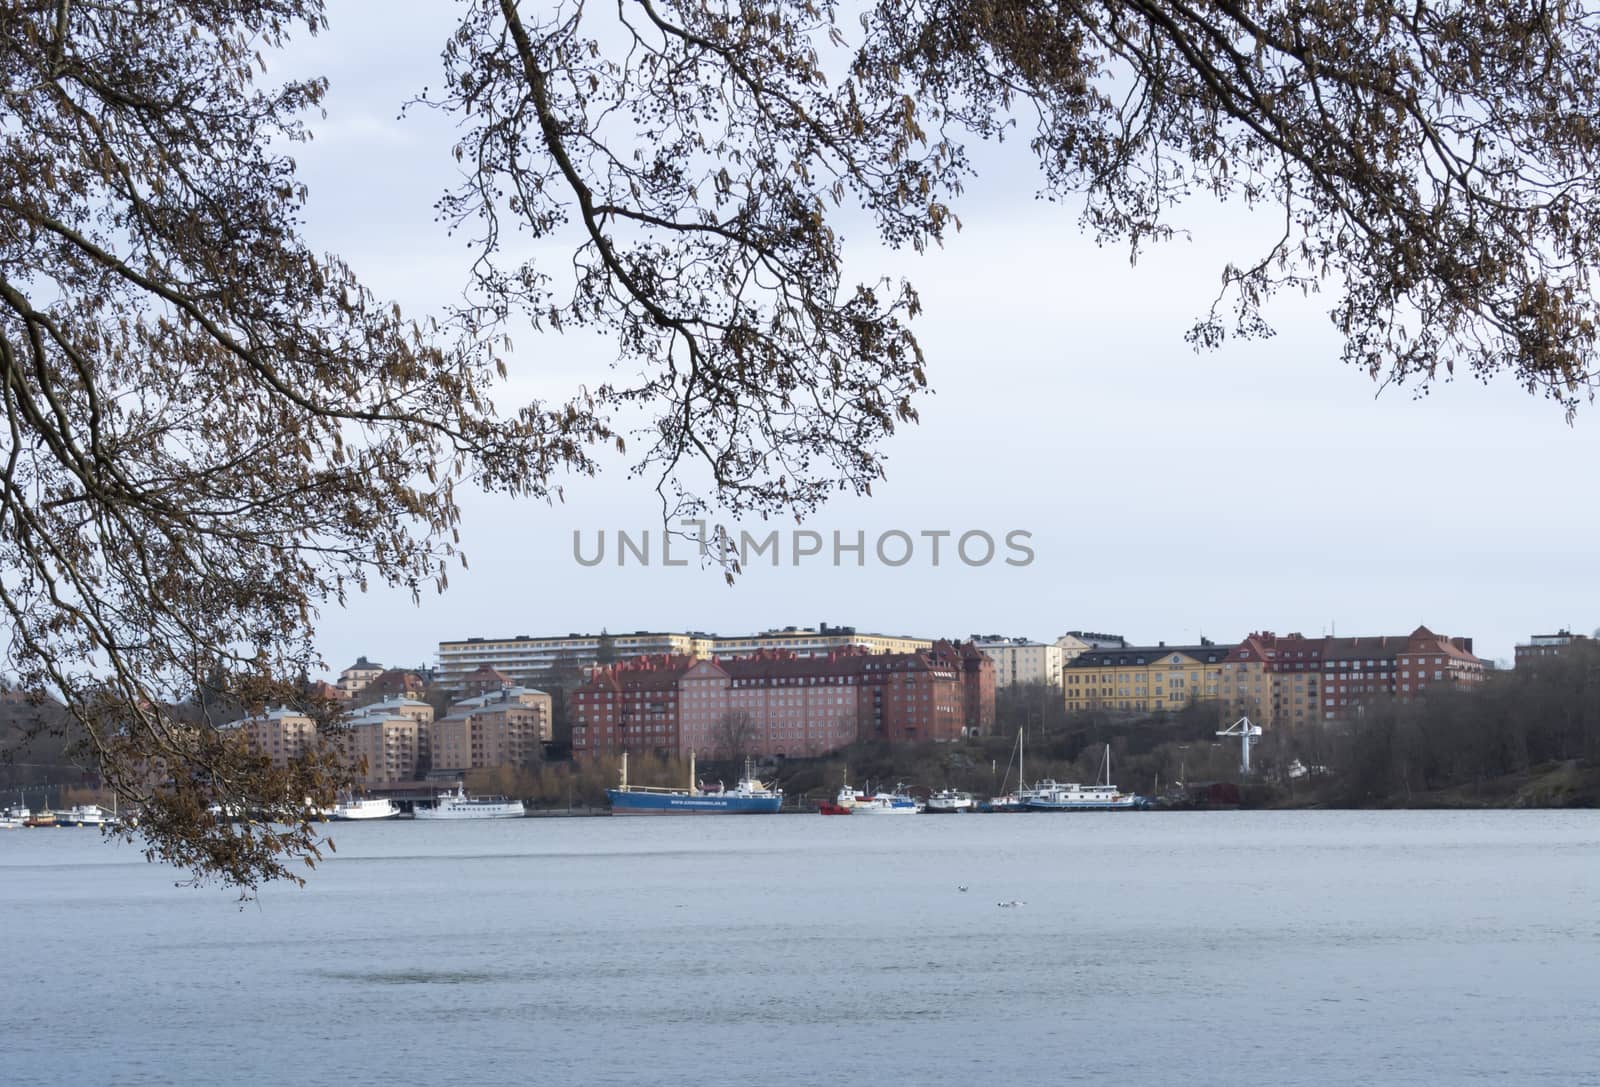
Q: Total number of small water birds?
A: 3